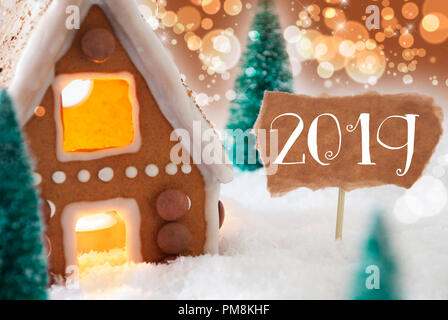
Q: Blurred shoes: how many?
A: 0